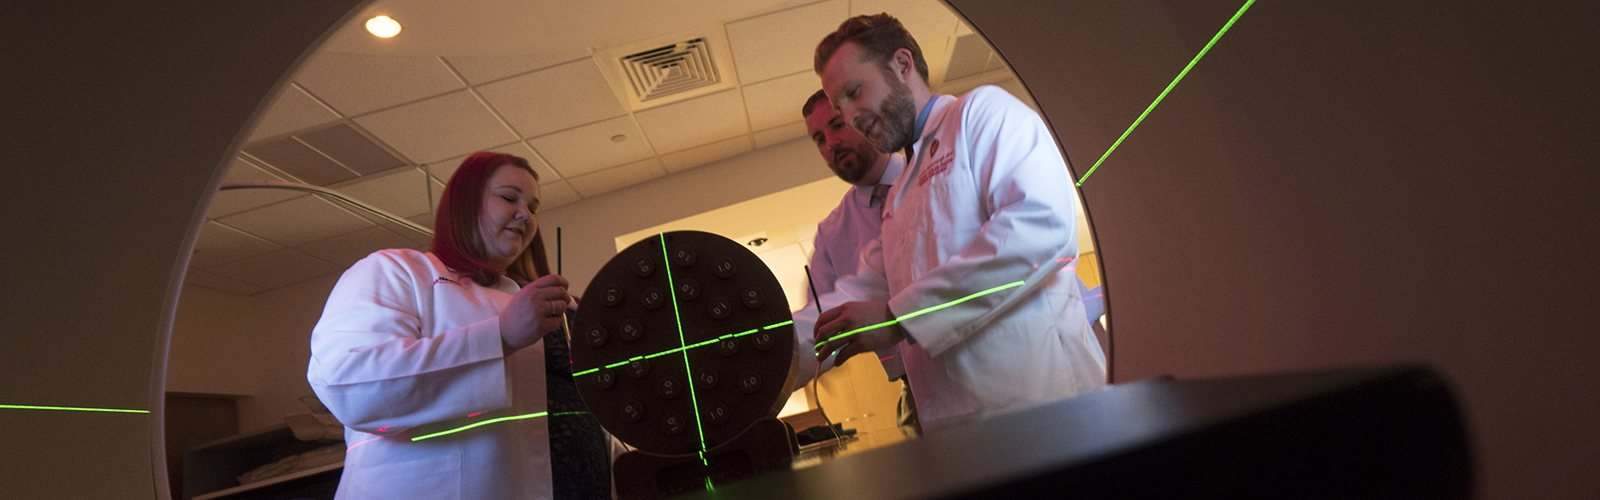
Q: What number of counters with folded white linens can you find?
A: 1